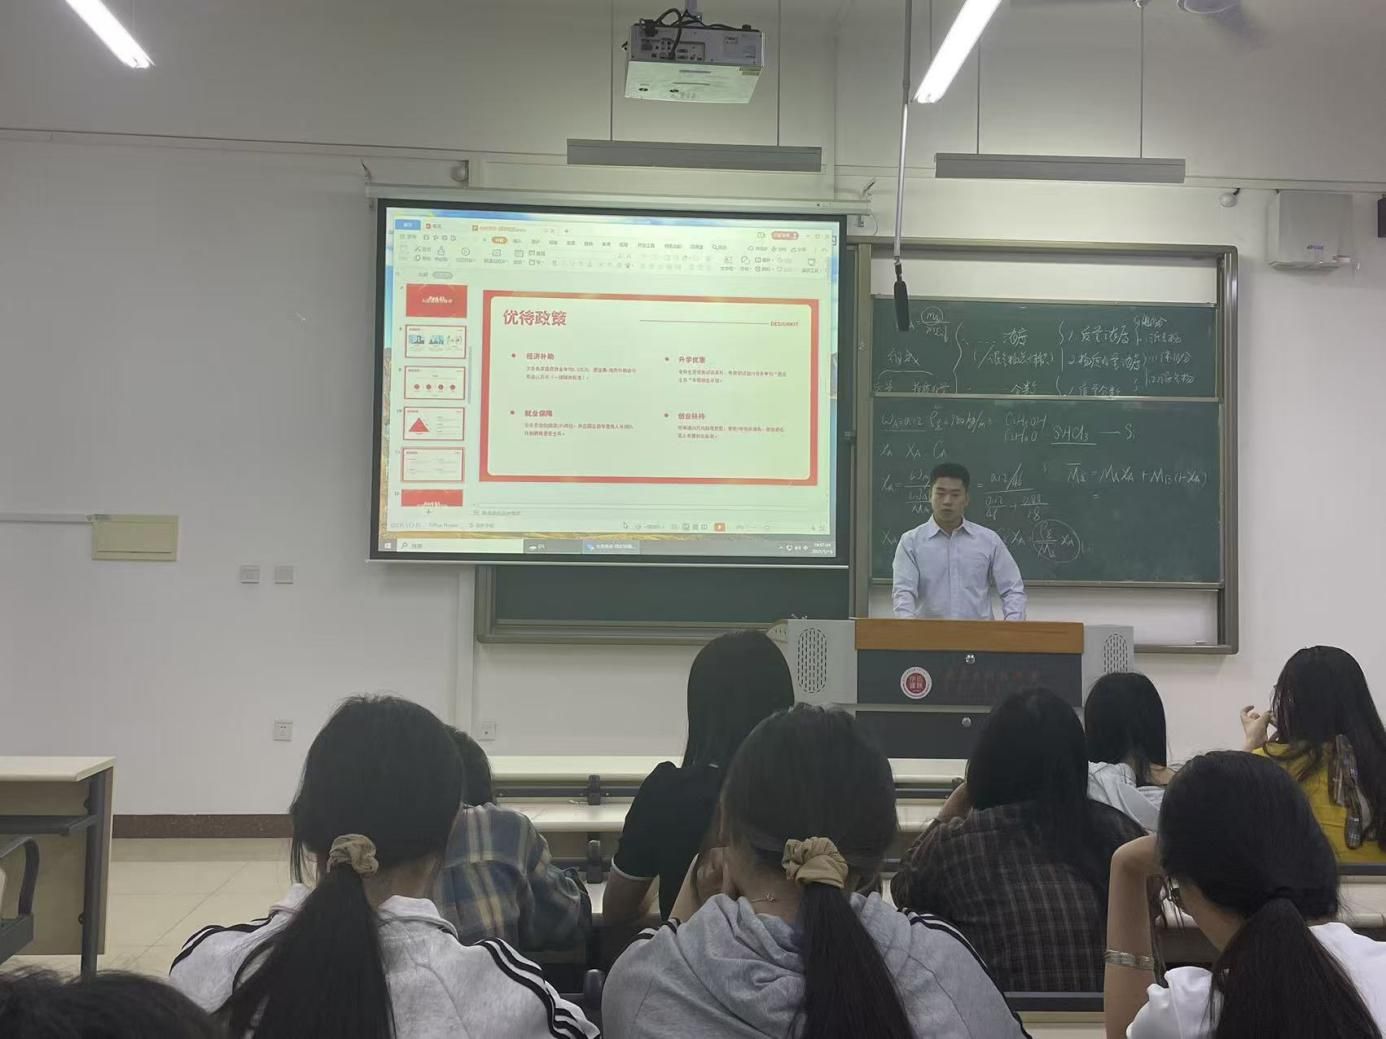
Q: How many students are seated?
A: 9